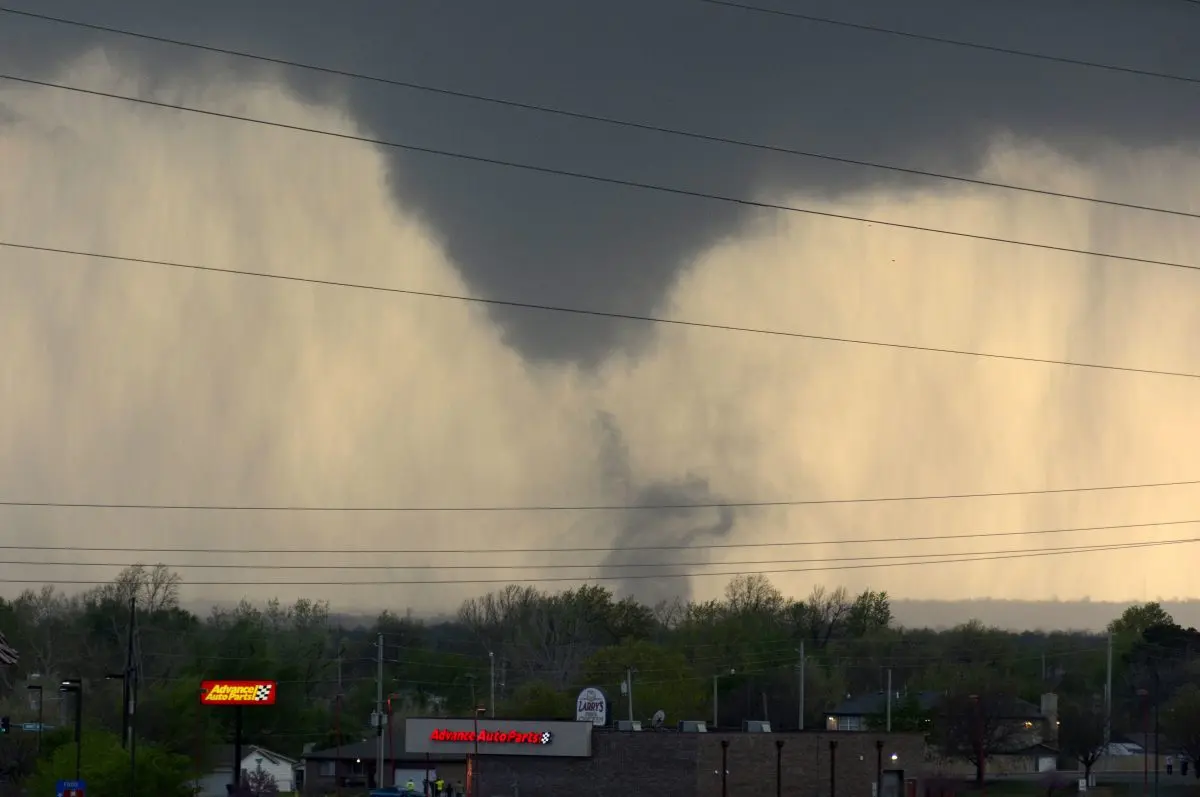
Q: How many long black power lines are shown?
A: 8